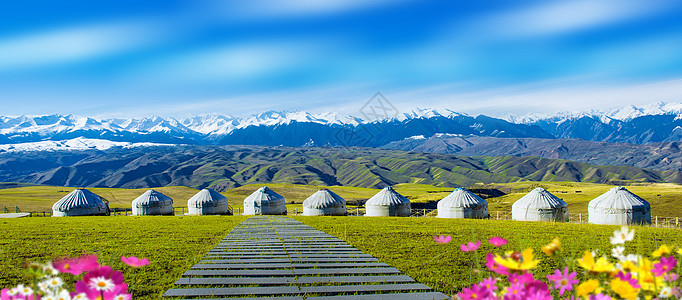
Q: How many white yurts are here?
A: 9